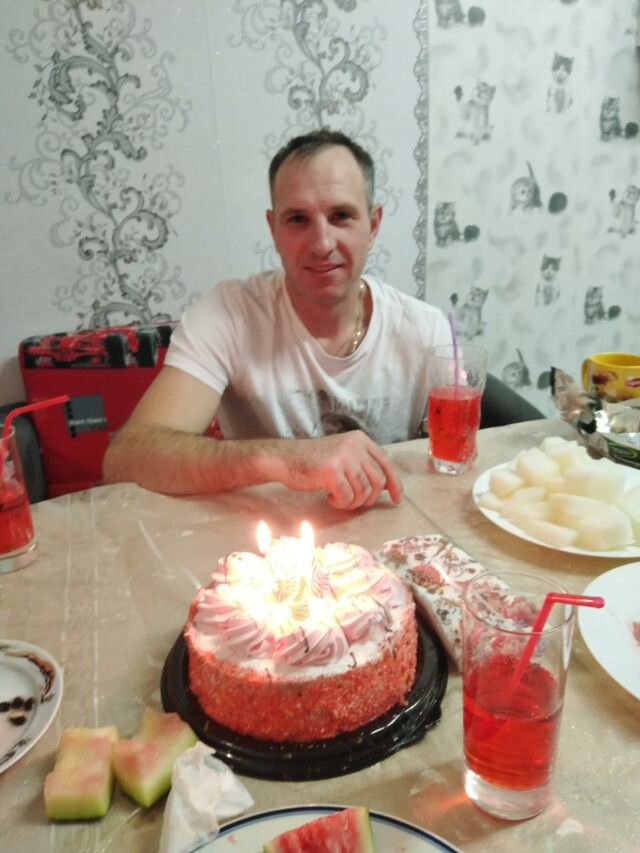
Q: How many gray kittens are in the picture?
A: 11